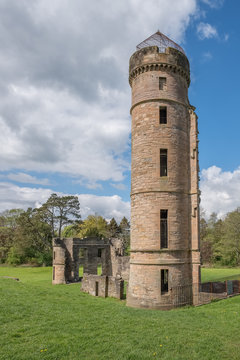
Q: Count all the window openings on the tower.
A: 5